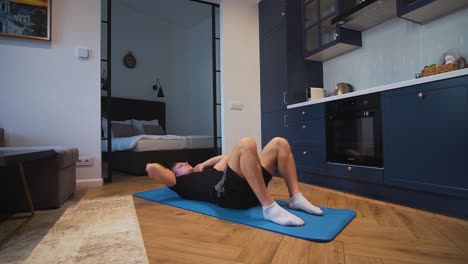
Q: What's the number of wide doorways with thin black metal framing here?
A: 1